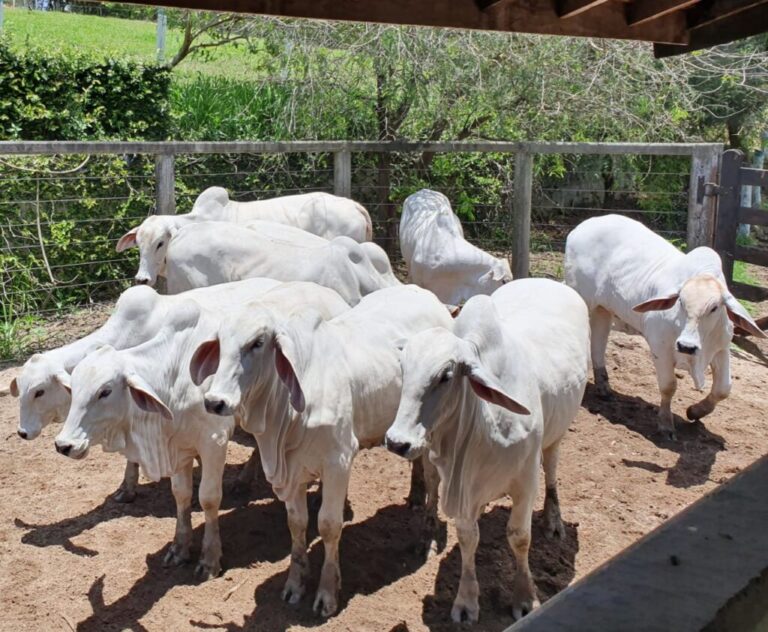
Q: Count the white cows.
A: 9